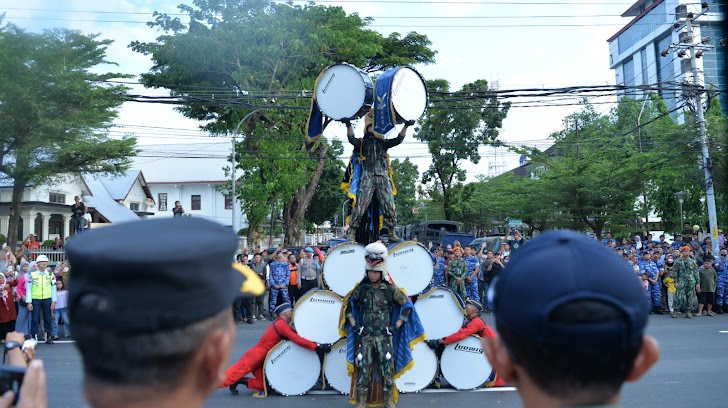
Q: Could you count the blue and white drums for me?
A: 10